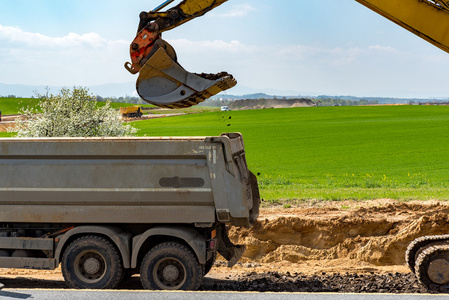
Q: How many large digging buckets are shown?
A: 1